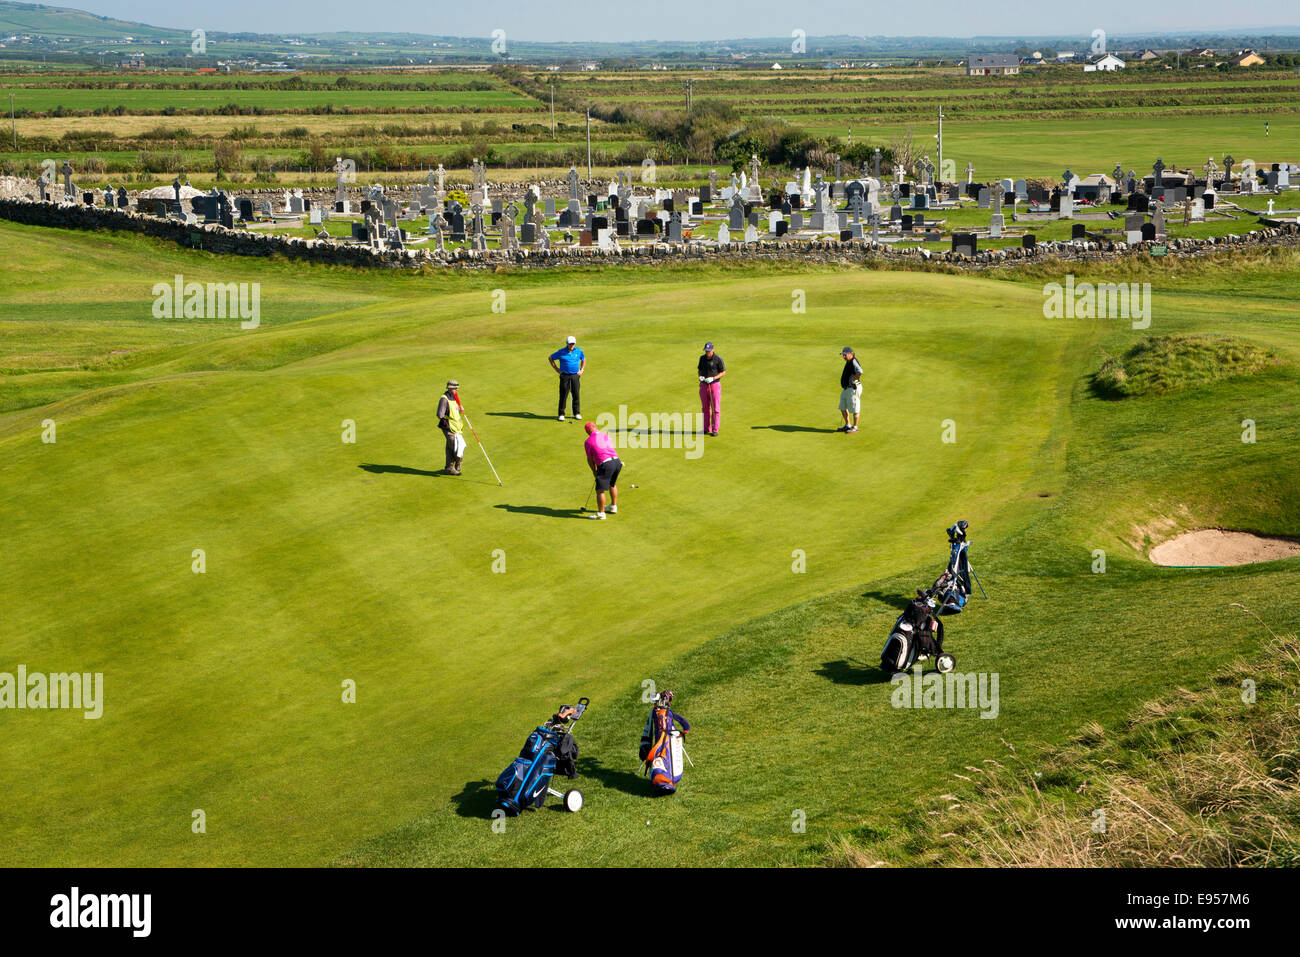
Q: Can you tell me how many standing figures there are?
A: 5